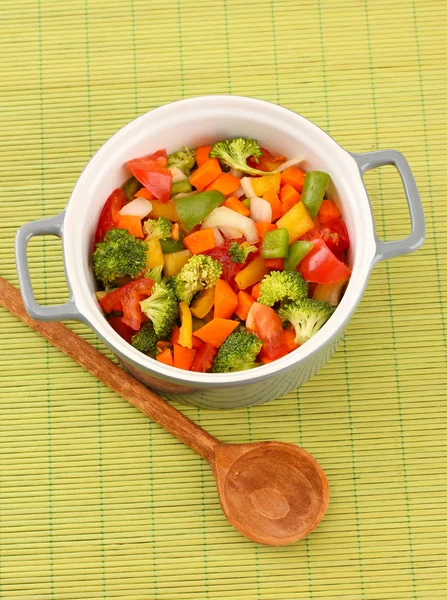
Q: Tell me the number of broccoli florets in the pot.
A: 11